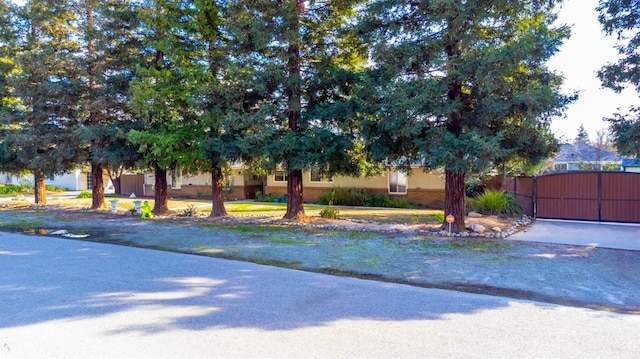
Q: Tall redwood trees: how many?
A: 6